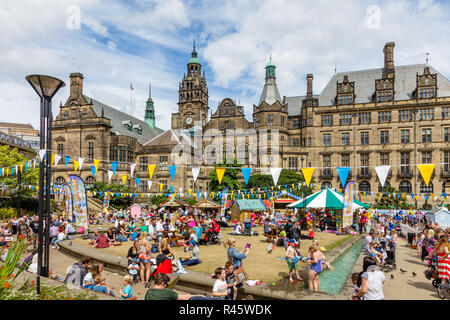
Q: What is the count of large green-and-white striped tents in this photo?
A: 1